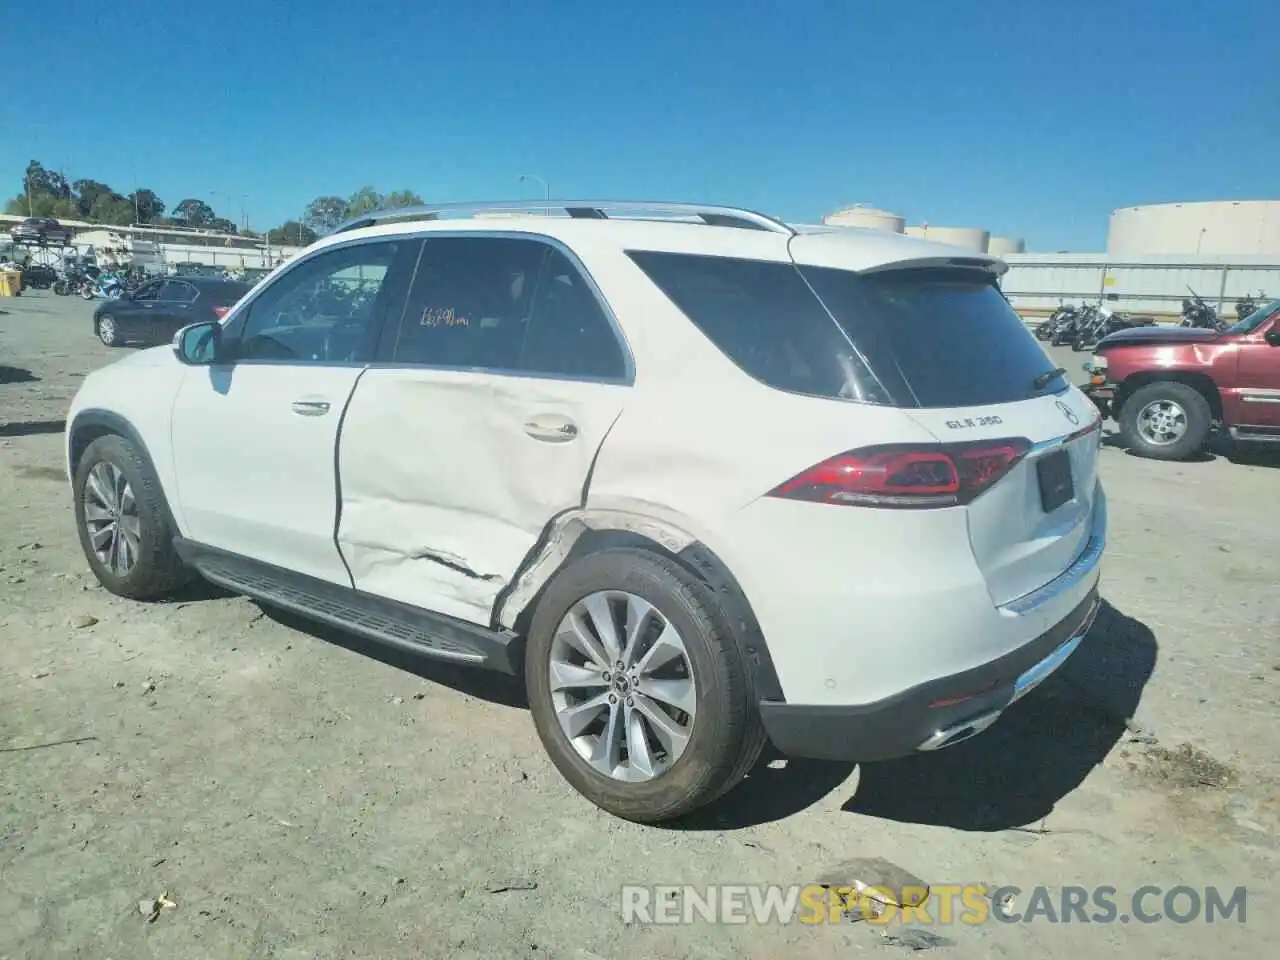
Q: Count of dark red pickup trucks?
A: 1